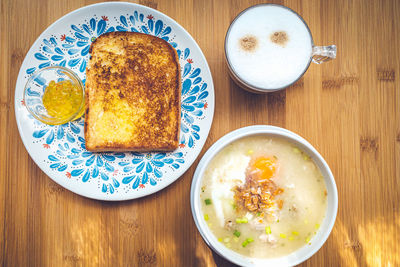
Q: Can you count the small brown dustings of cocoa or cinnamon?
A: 2